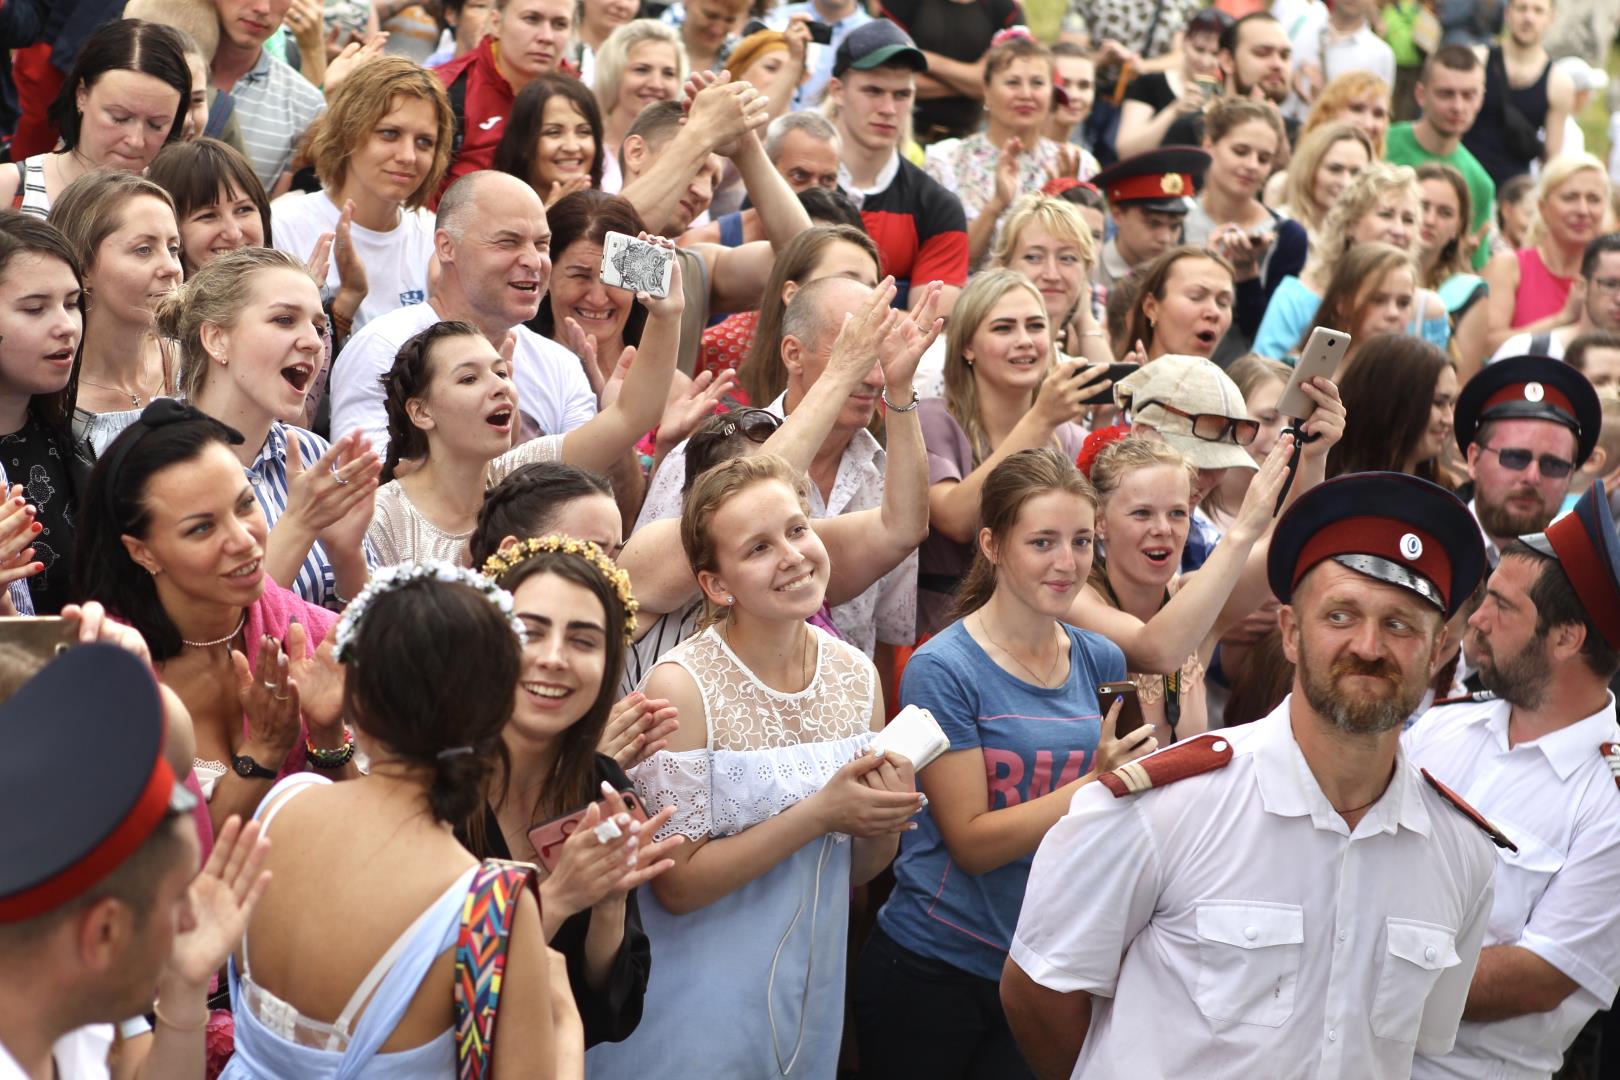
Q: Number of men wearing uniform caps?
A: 5